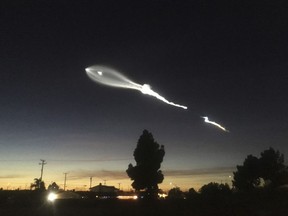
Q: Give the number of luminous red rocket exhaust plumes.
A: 0